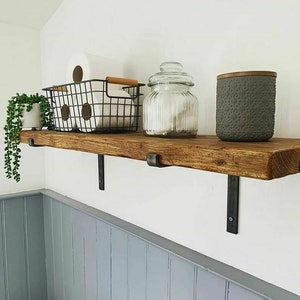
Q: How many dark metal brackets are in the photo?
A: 2